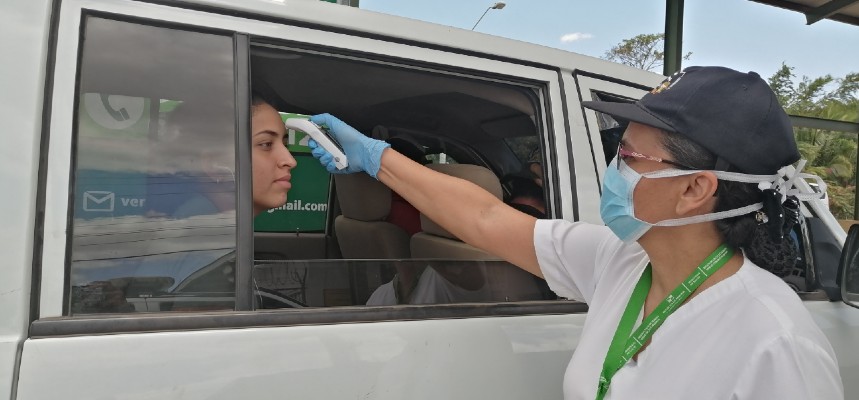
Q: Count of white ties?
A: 2